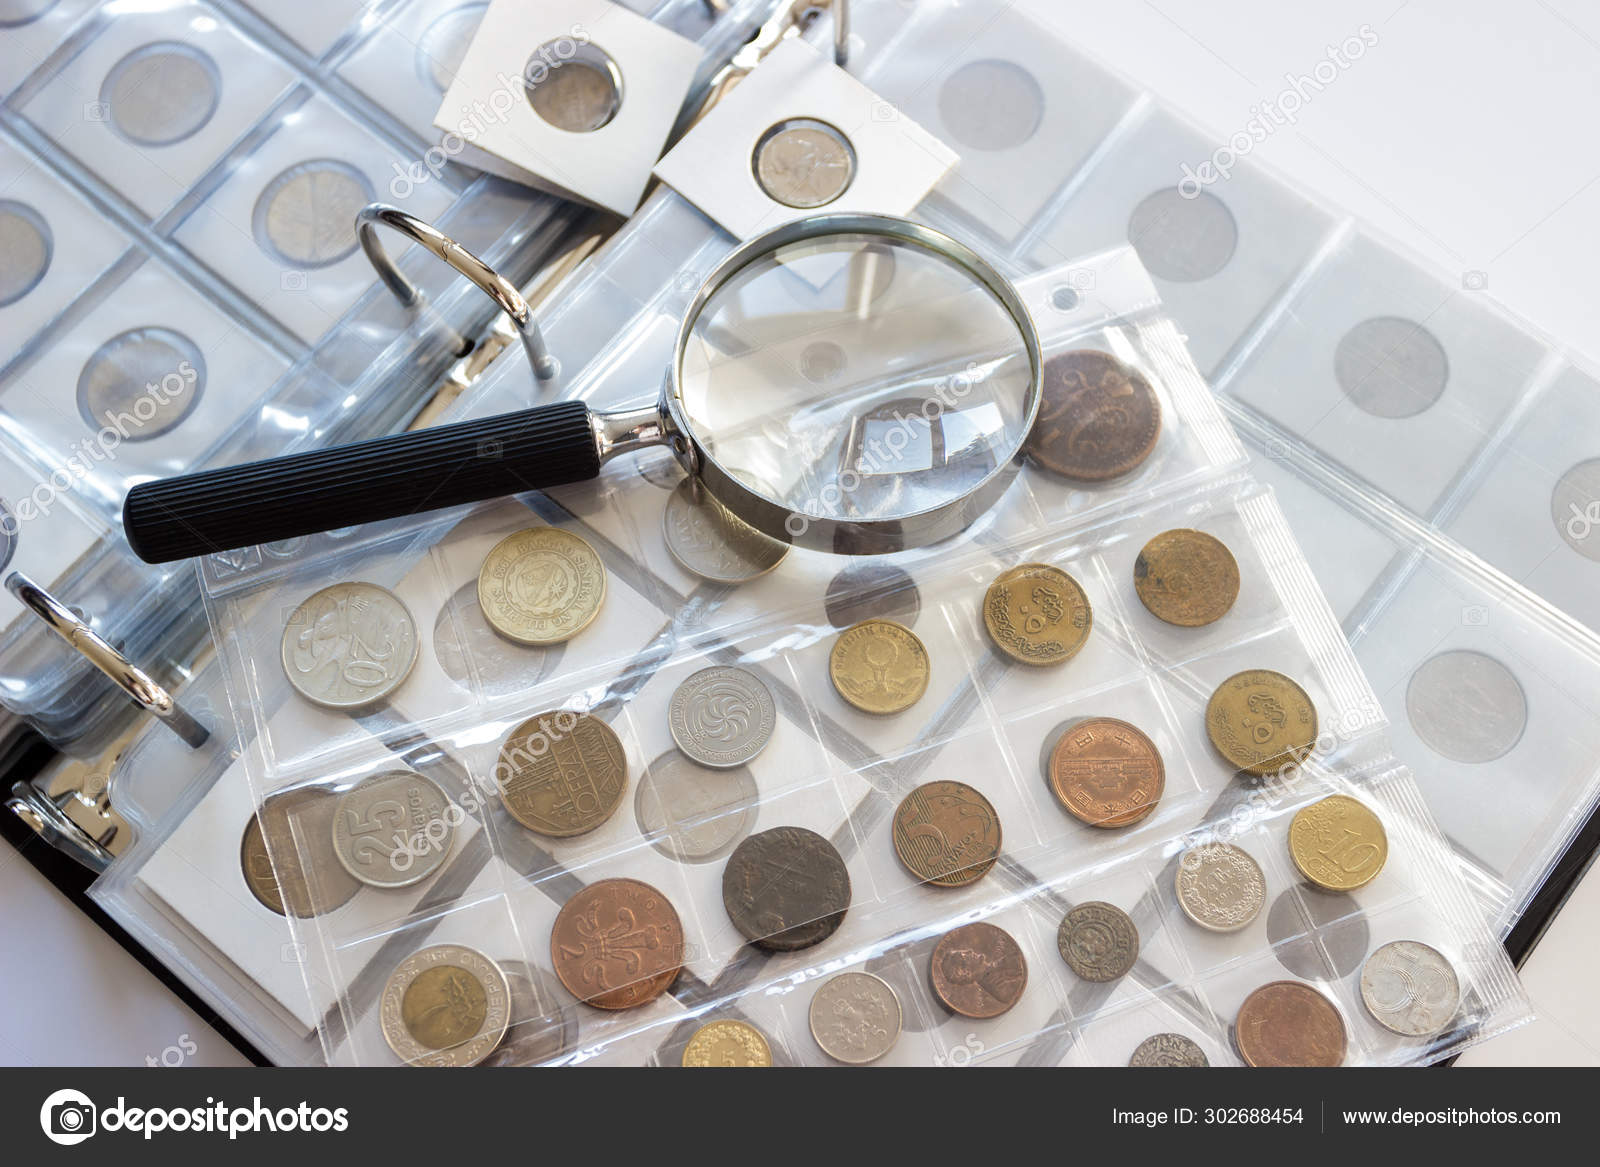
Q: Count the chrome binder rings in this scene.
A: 3